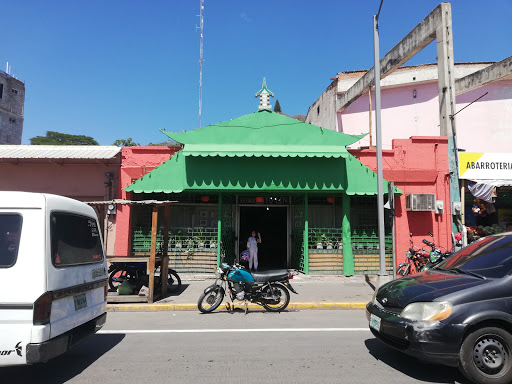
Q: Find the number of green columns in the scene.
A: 3